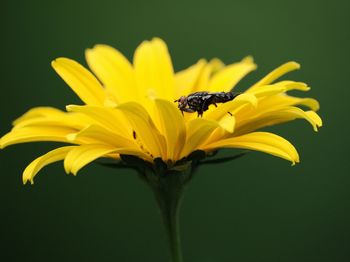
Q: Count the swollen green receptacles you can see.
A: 1